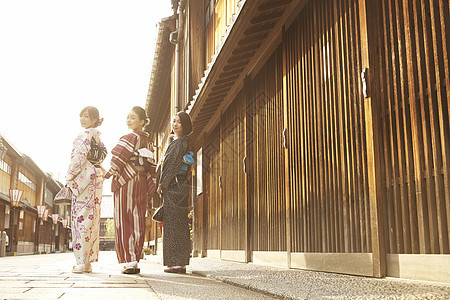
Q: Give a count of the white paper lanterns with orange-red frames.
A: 5